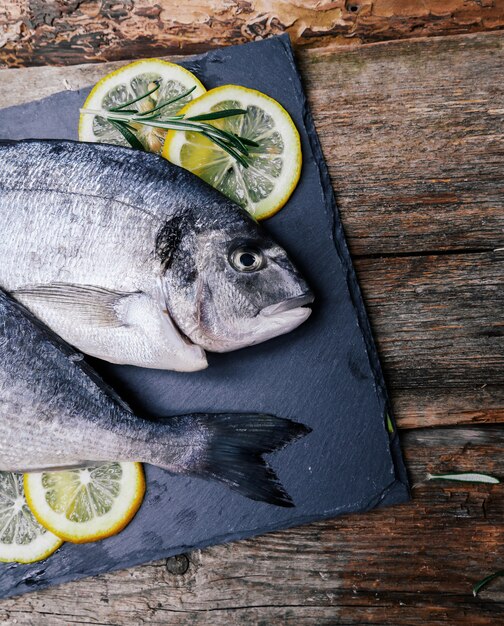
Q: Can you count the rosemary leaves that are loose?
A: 2